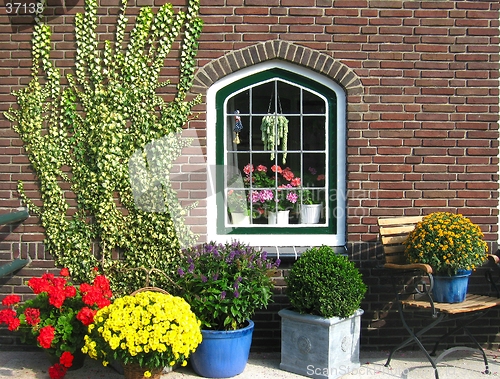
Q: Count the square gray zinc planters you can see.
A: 1